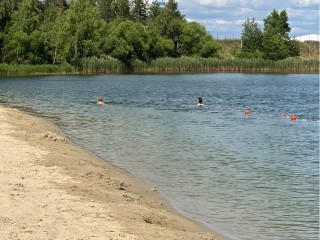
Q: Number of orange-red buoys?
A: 3